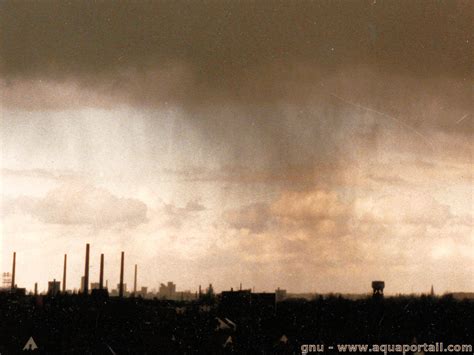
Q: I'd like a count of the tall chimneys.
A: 6